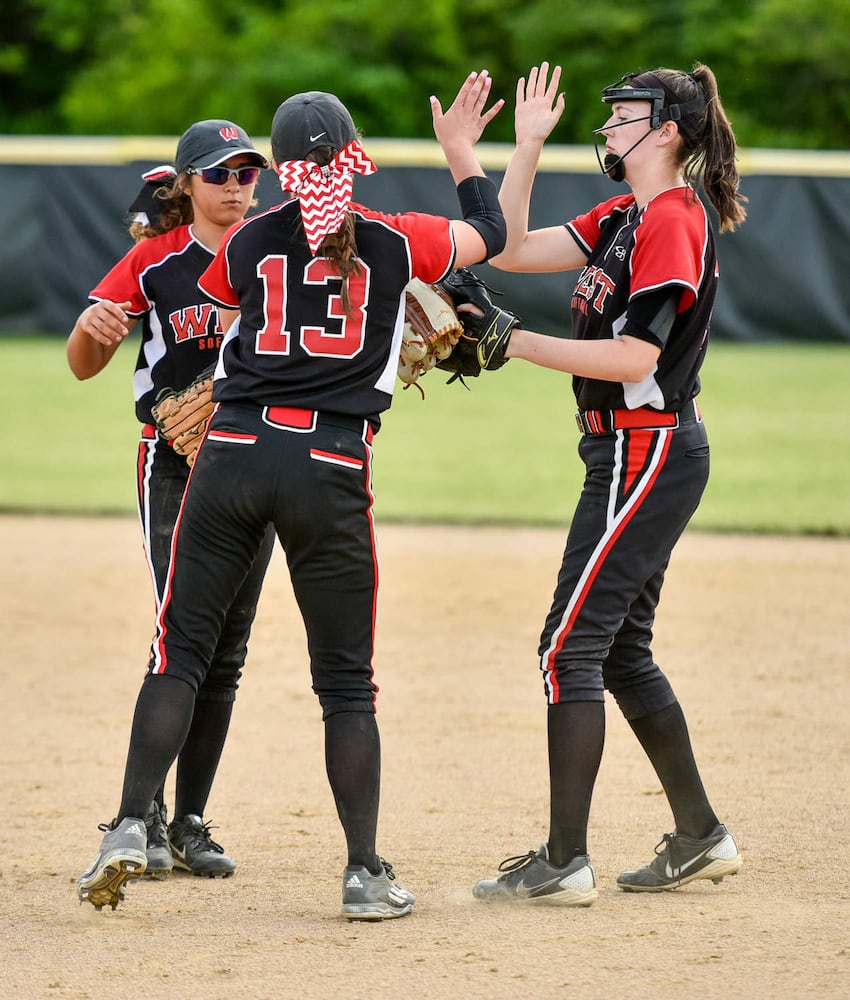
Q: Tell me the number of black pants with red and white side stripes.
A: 3